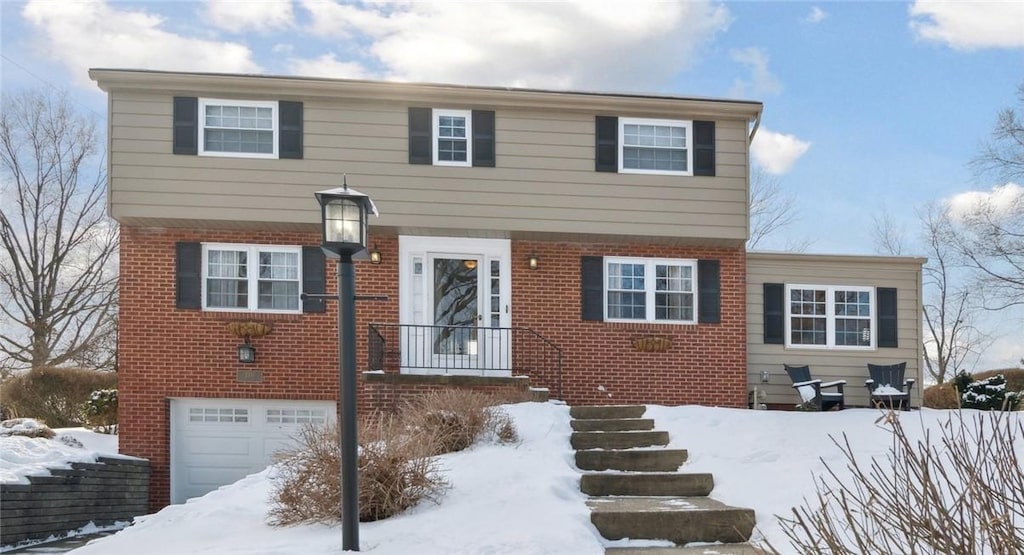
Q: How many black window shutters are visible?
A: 12